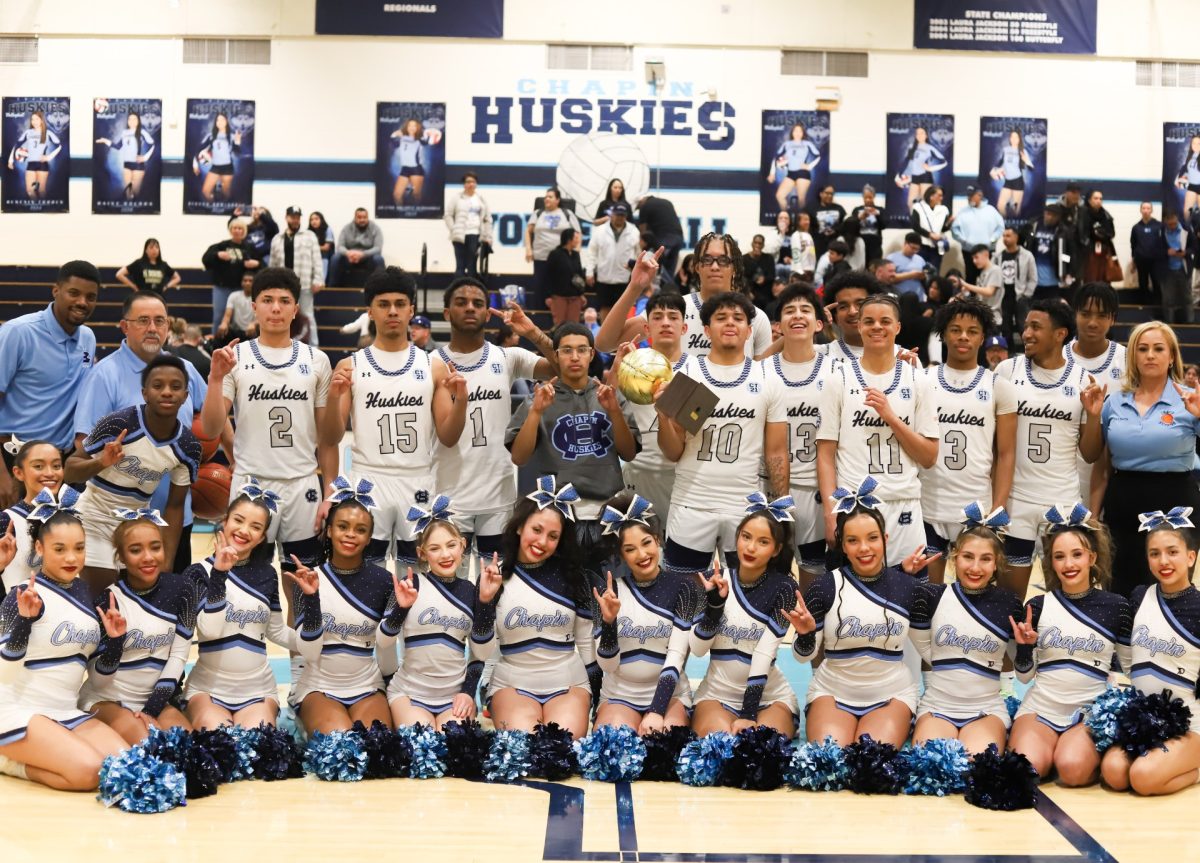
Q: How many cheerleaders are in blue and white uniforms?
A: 14